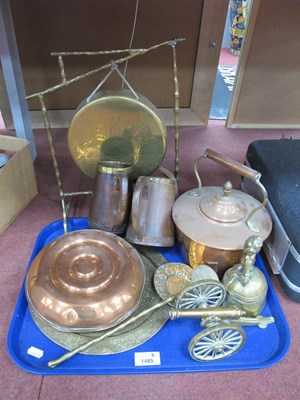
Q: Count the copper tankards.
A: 2